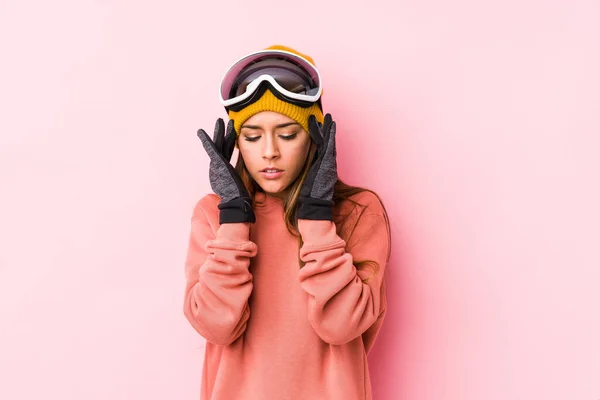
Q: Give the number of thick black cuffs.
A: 2